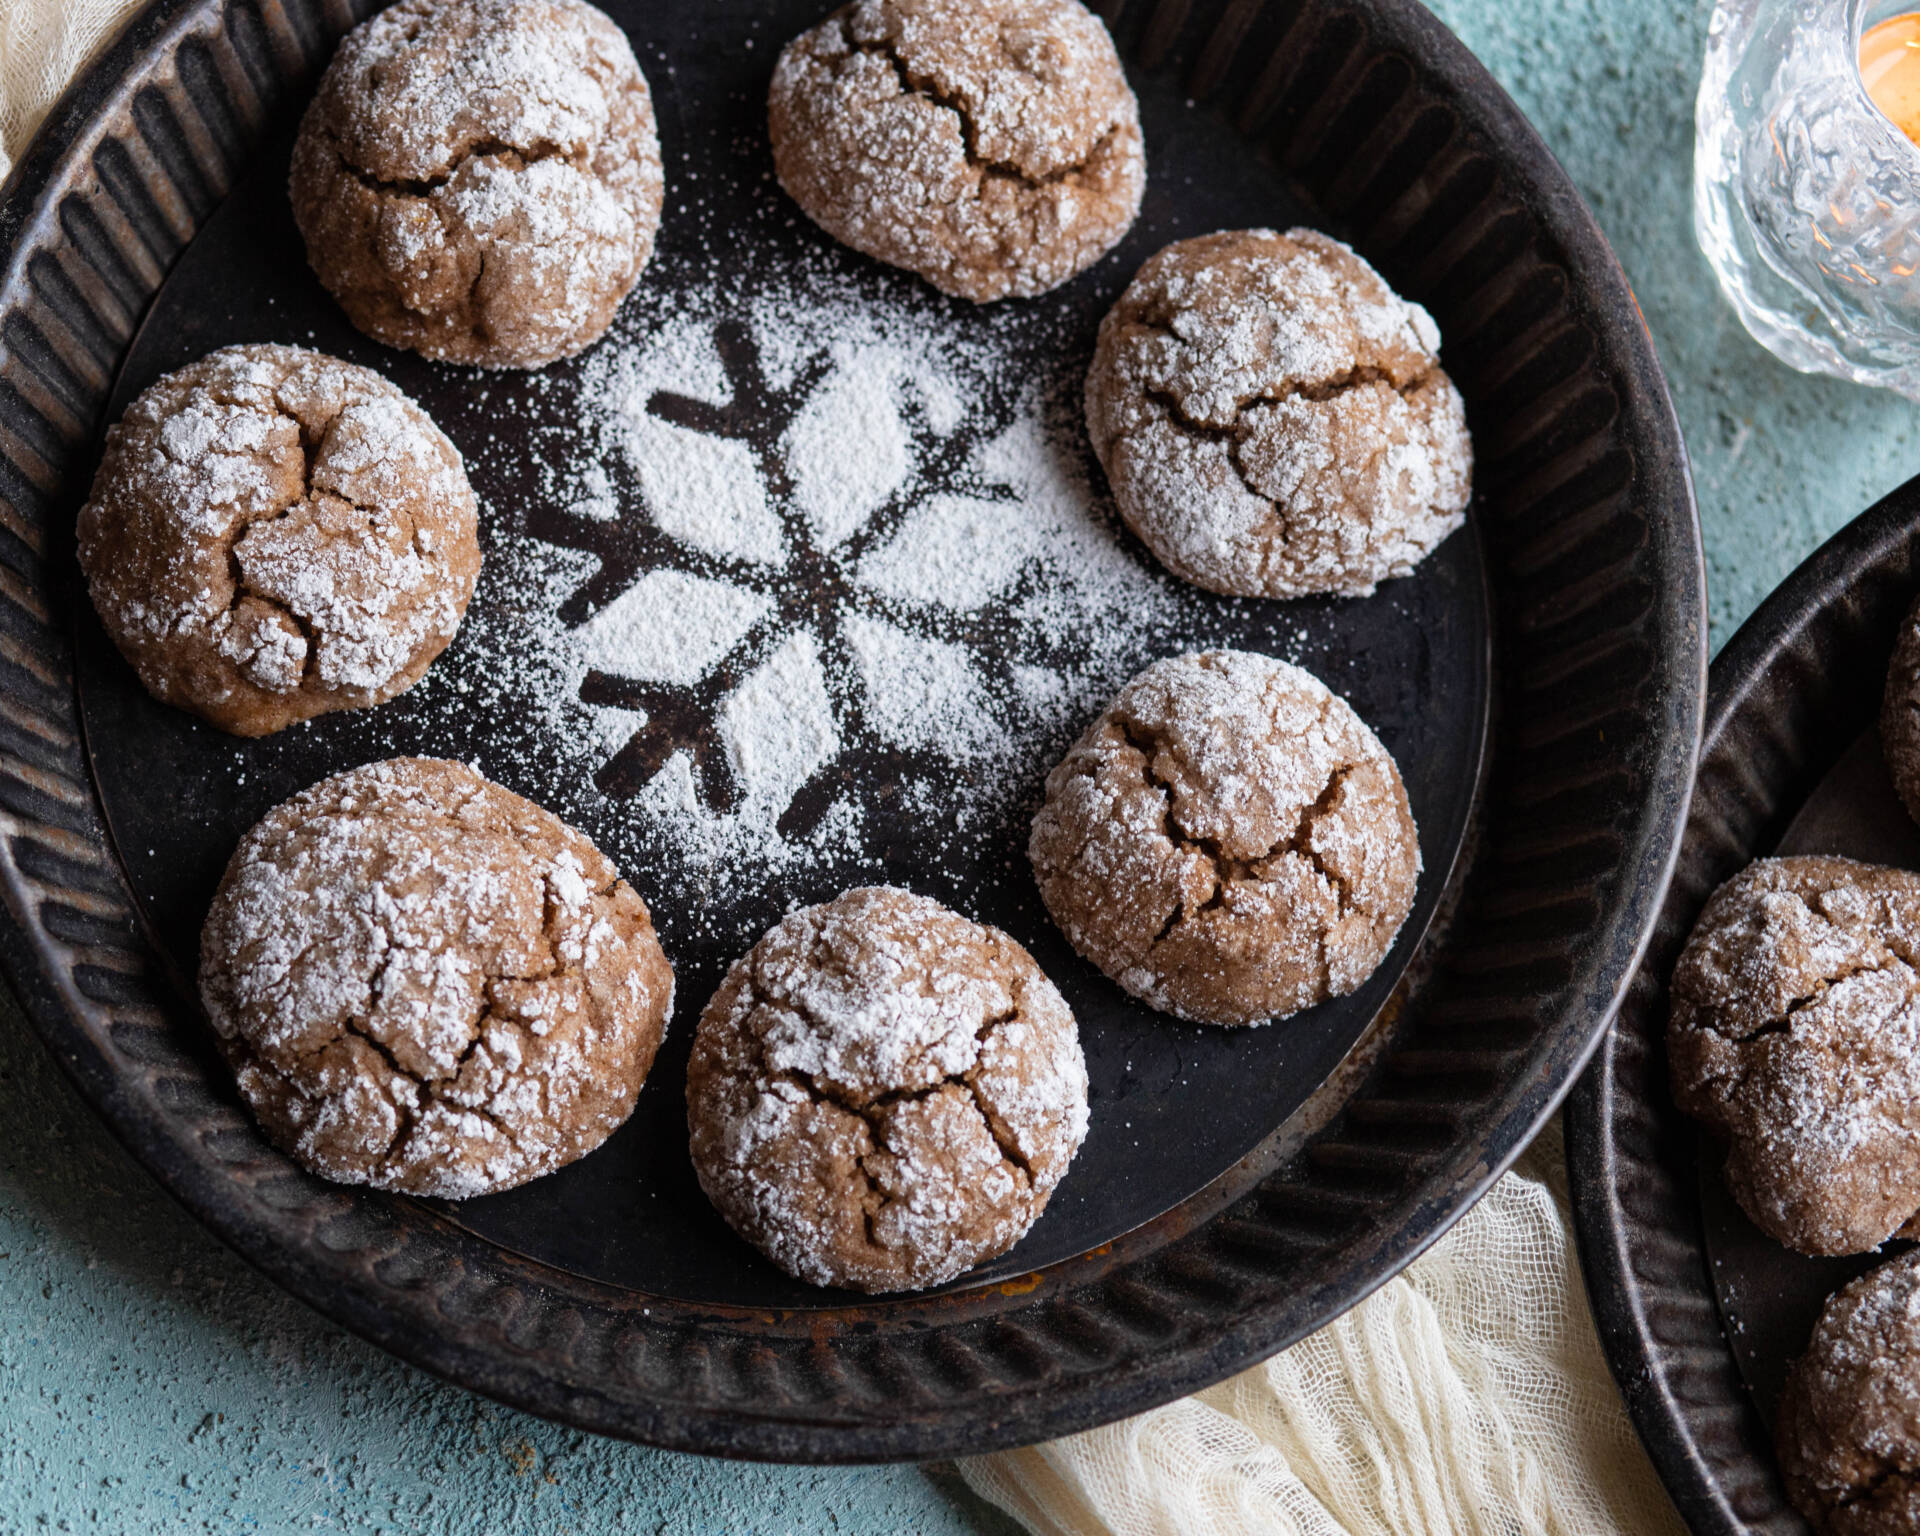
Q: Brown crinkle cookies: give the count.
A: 10